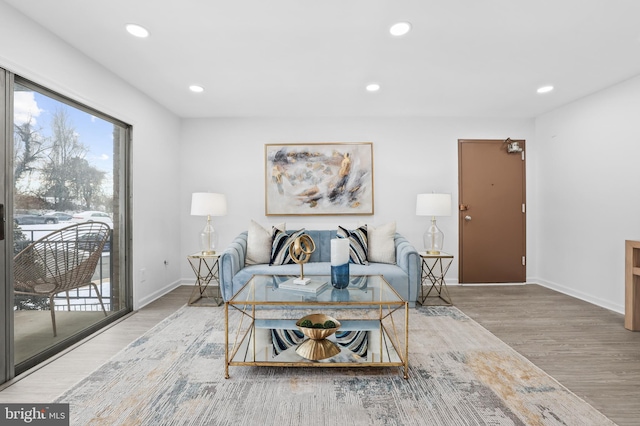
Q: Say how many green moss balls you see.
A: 3